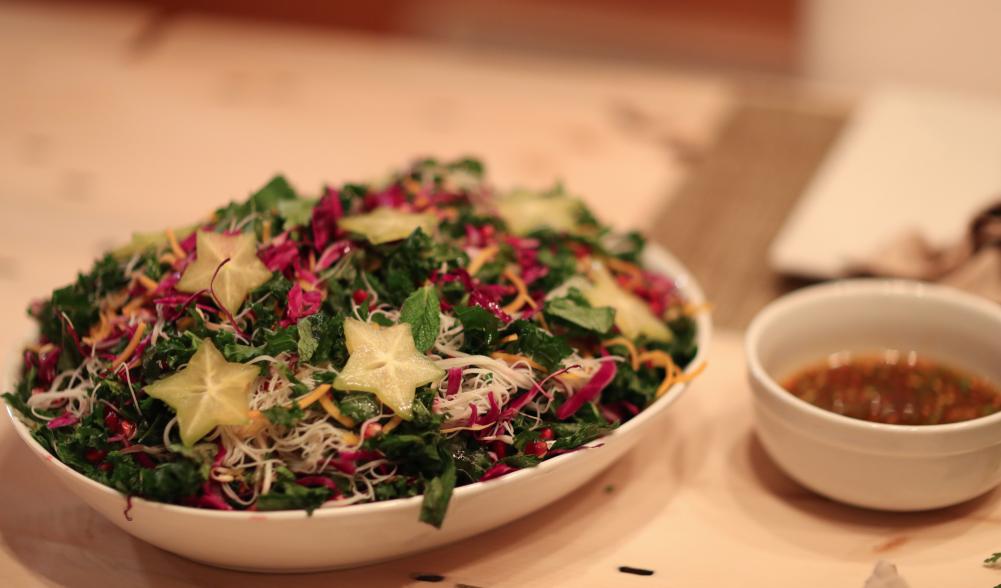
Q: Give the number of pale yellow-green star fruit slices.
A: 7